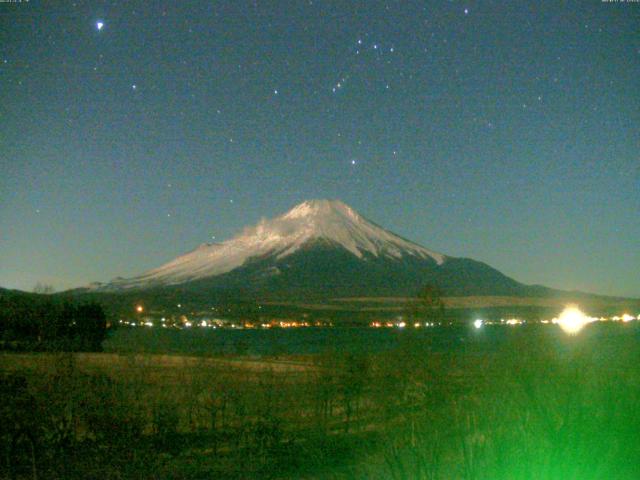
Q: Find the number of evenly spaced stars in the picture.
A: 3